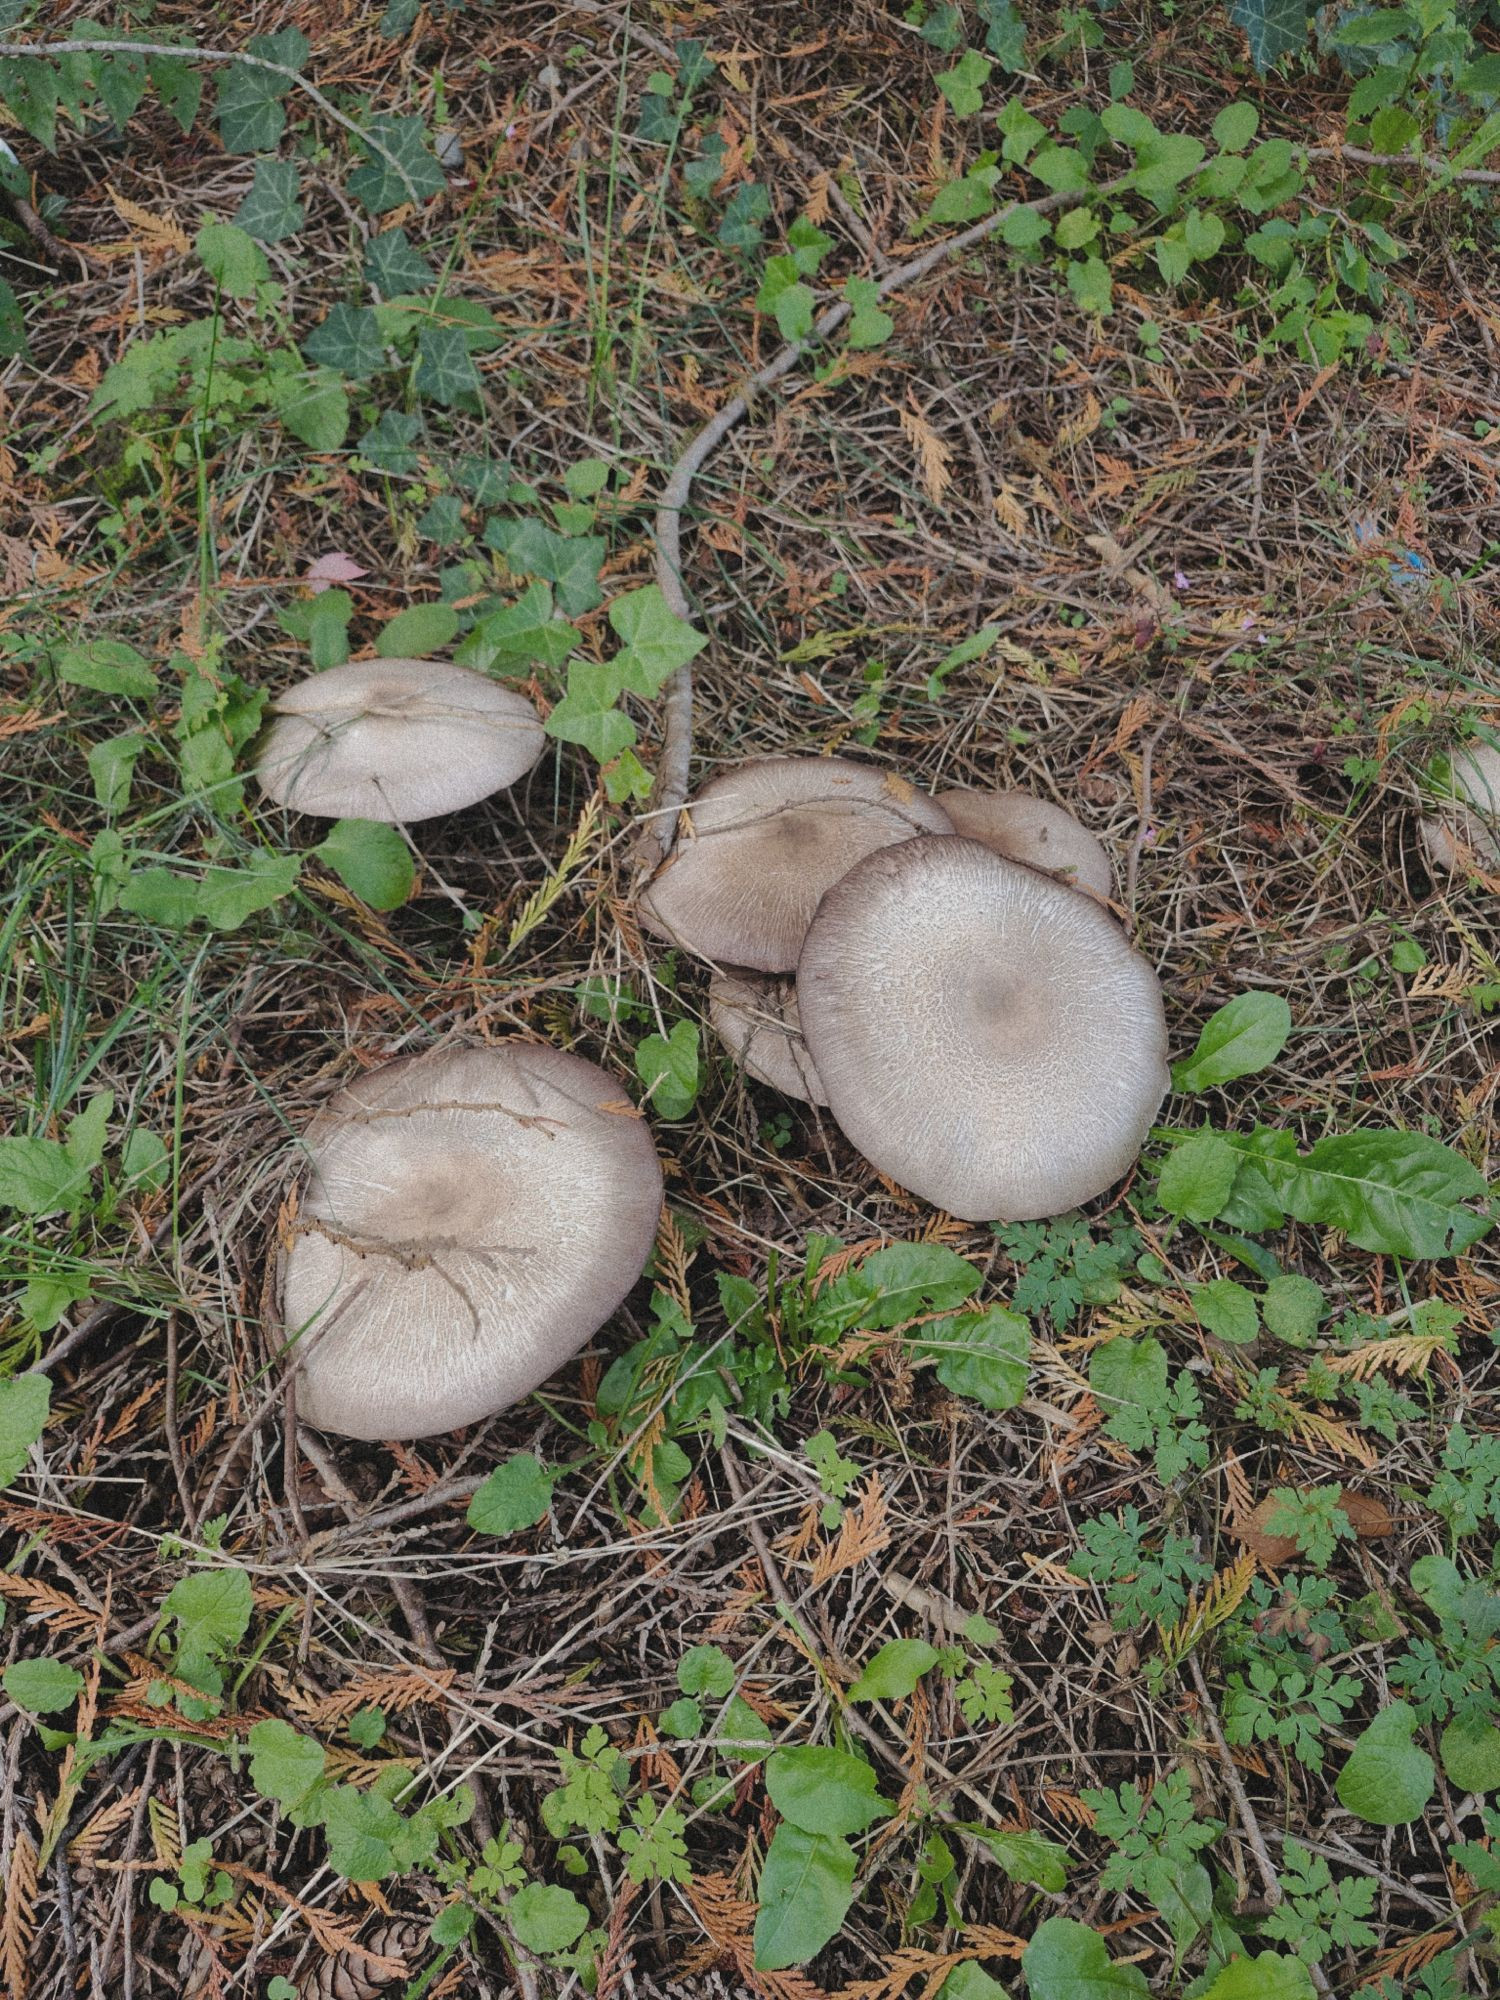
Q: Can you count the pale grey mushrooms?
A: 7